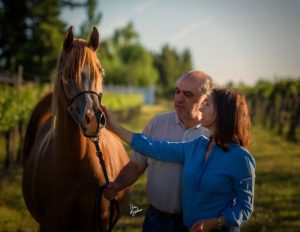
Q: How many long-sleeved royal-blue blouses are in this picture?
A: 1